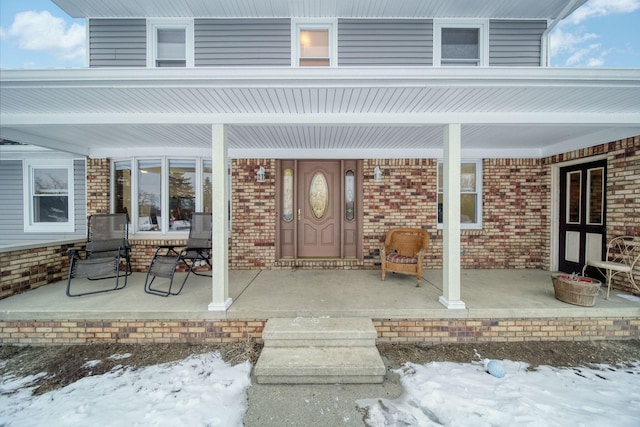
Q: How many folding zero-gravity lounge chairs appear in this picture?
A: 2